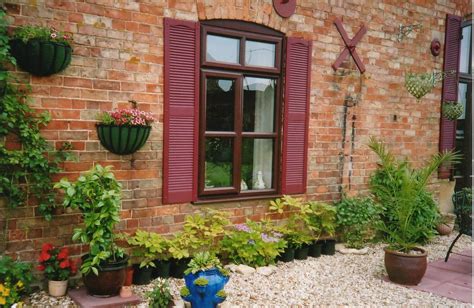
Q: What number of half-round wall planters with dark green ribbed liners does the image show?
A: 2